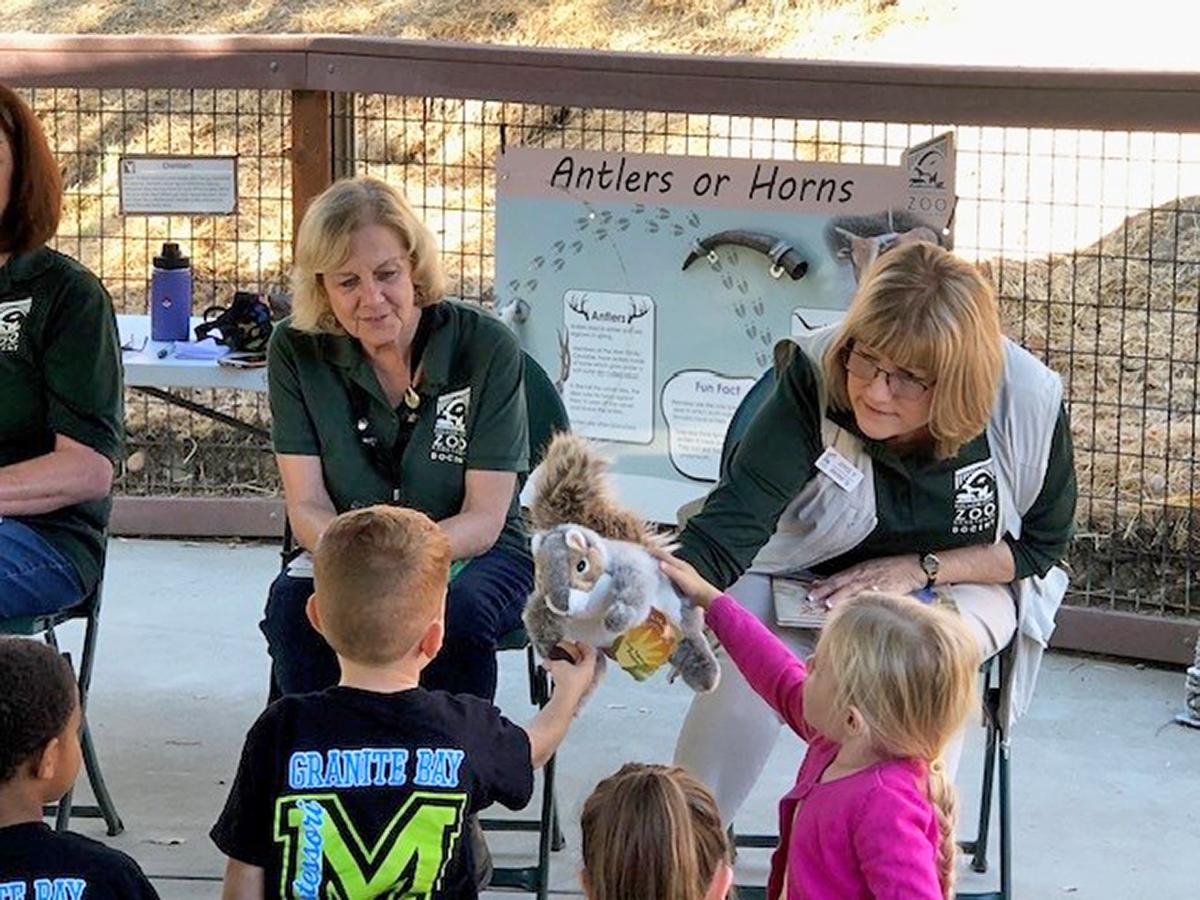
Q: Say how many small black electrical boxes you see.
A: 0